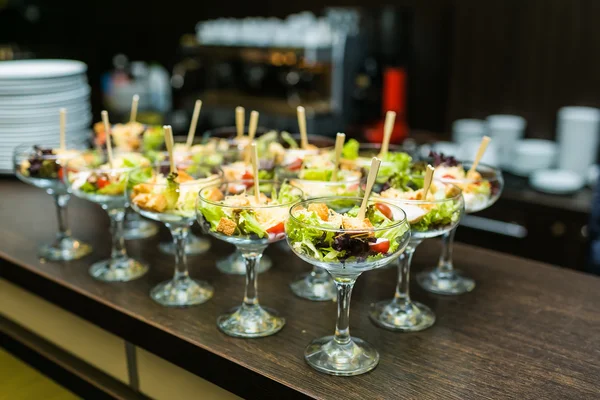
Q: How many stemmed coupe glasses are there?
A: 14